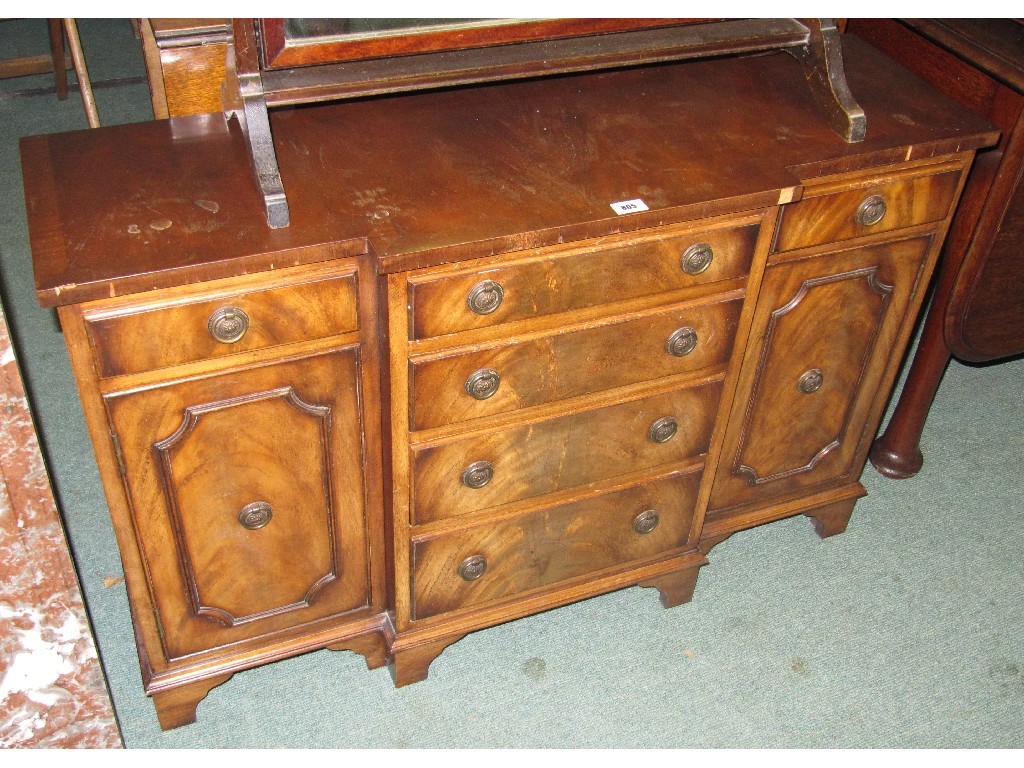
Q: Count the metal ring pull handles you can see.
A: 12